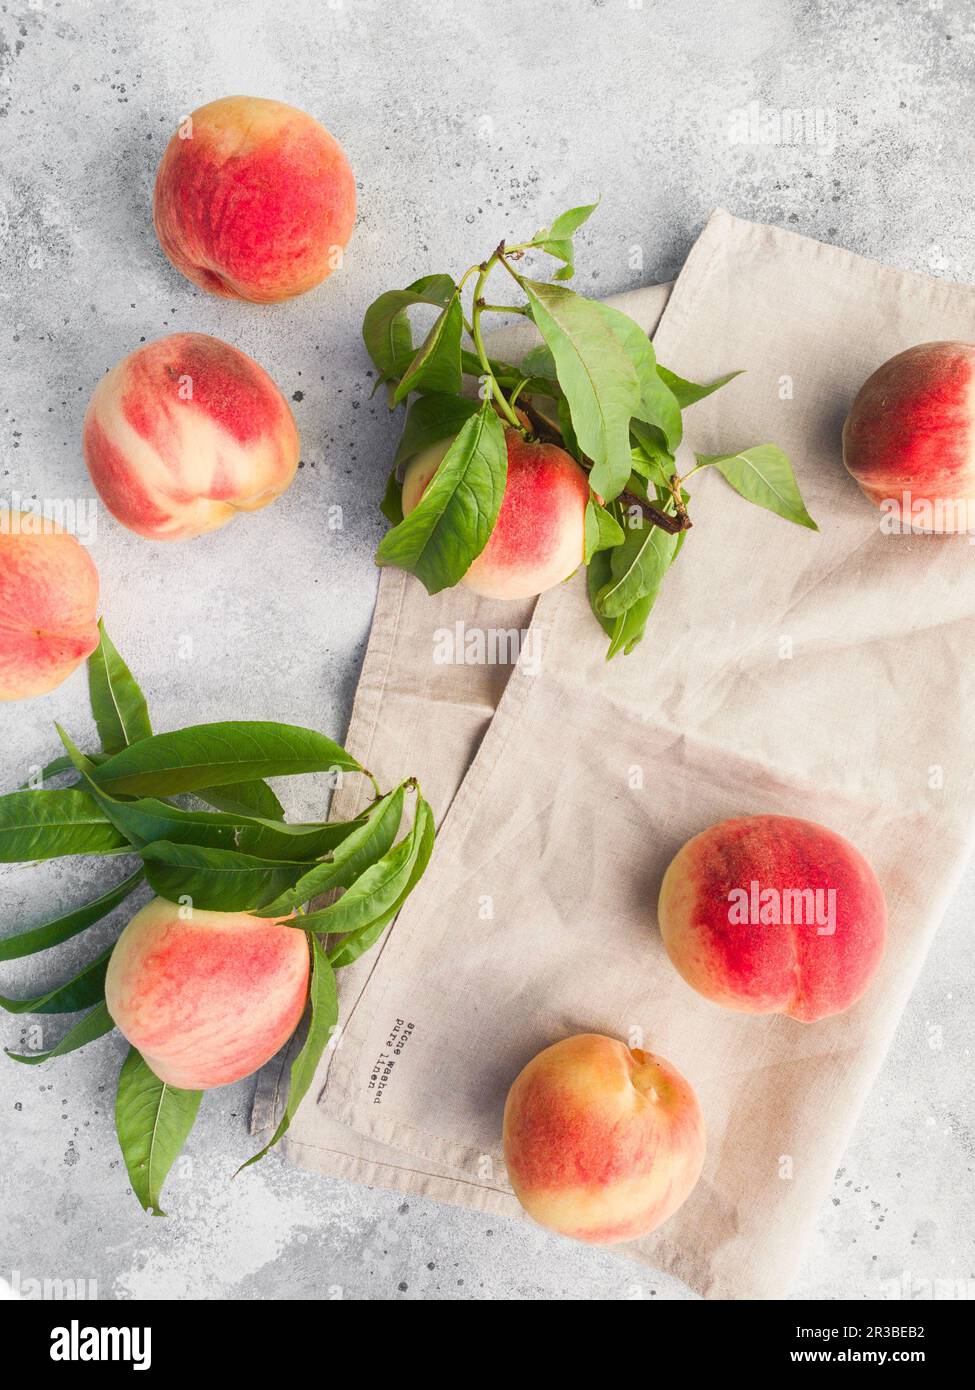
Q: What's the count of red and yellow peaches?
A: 8